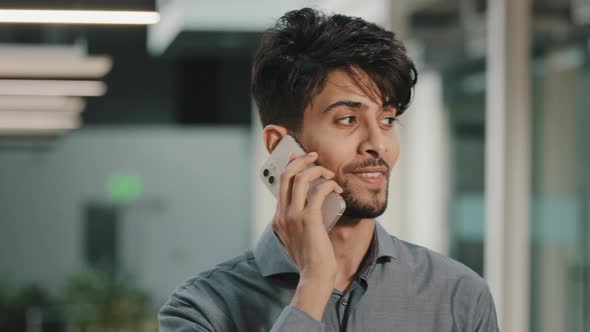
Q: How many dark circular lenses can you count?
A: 2